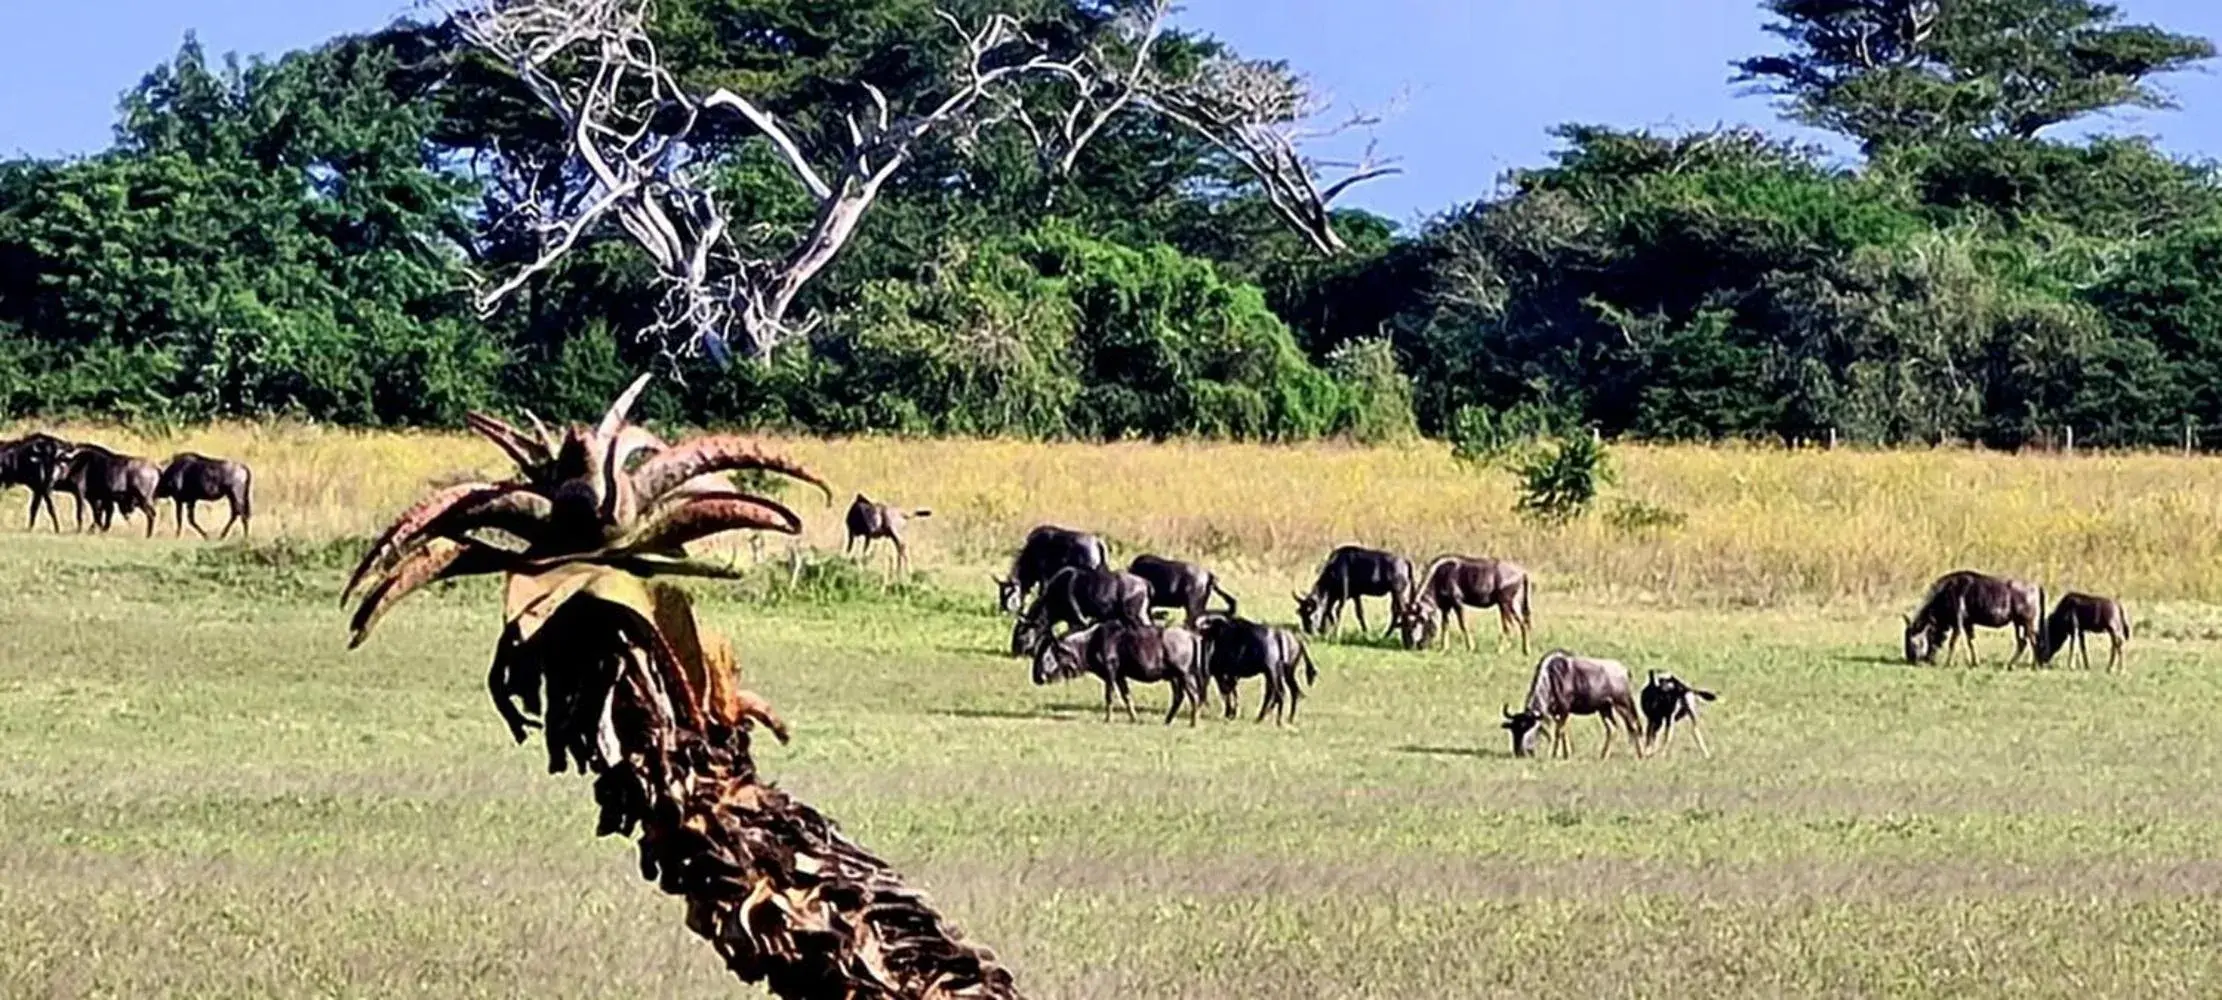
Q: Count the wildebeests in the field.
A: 15